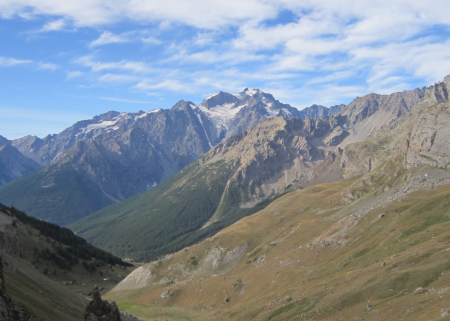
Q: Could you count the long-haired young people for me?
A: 0